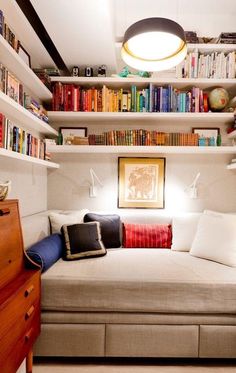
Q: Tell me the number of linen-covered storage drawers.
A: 3